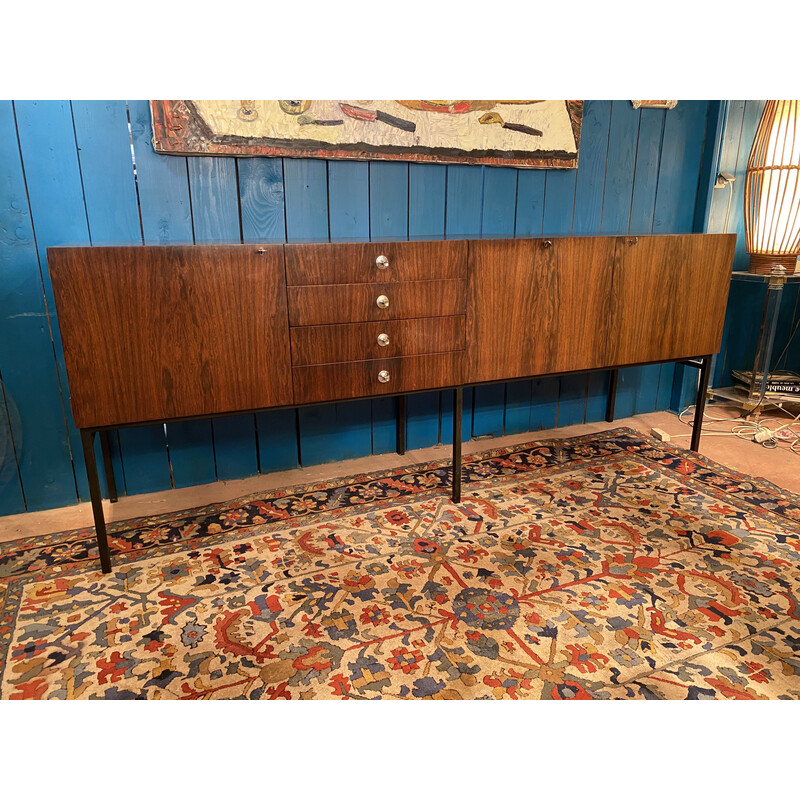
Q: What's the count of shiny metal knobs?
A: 4